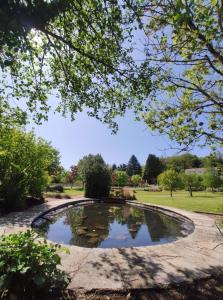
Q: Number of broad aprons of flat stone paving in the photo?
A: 1